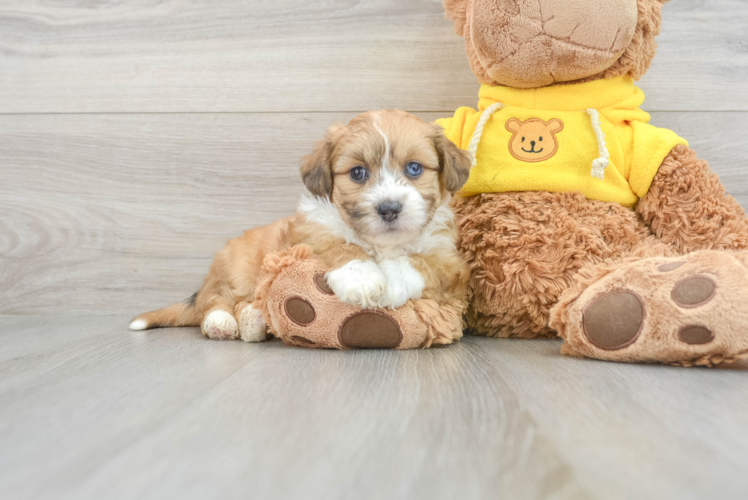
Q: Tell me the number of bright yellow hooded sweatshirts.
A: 1